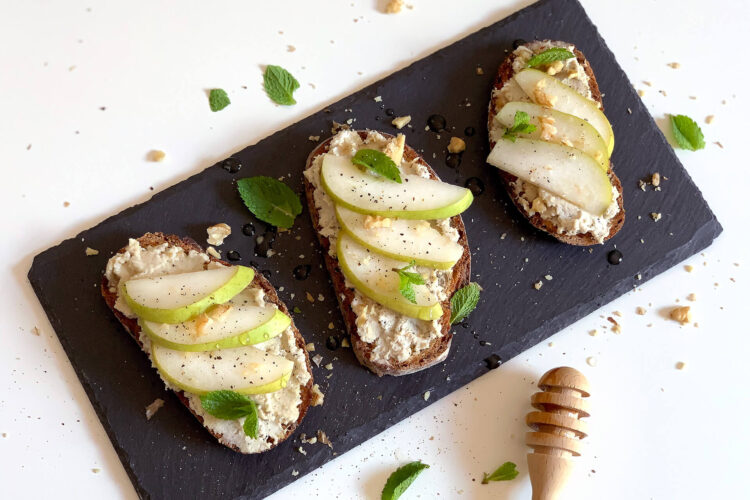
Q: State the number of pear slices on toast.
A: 9